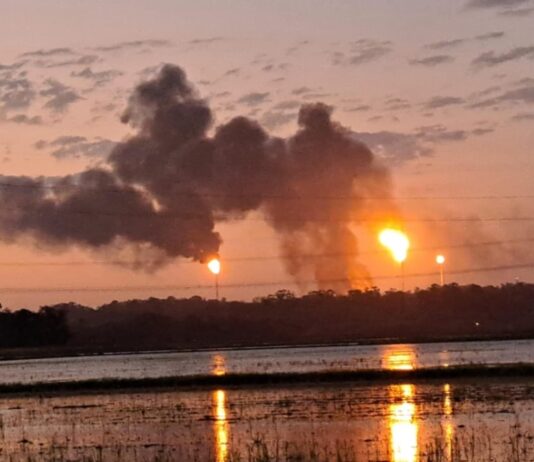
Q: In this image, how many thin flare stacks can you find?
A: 3